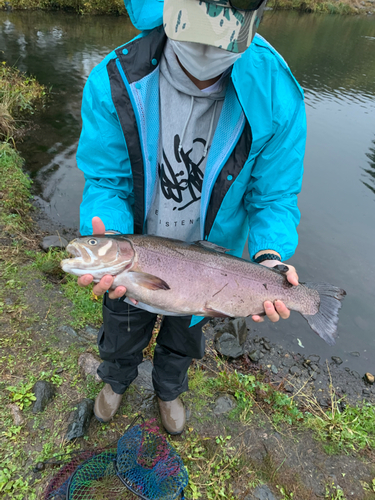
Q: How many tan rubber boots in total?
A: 2